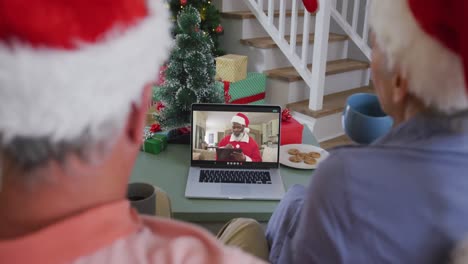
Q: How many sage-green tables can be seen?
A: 1